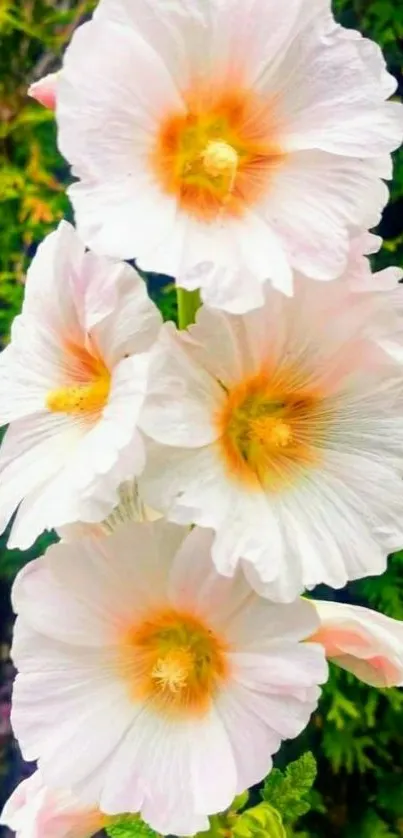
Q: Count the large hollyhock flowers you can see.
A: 4